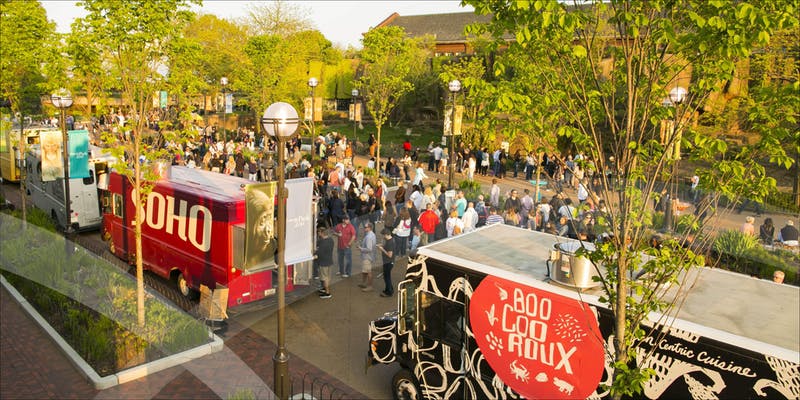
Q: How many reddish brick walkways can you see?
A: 1